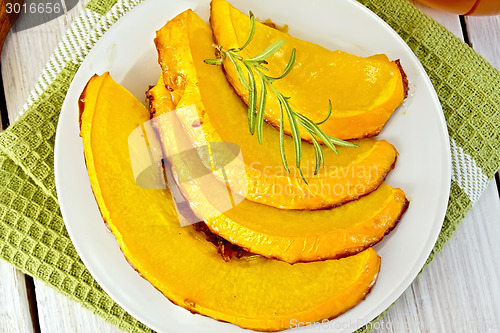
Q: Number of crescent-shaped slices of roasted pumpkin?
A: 4